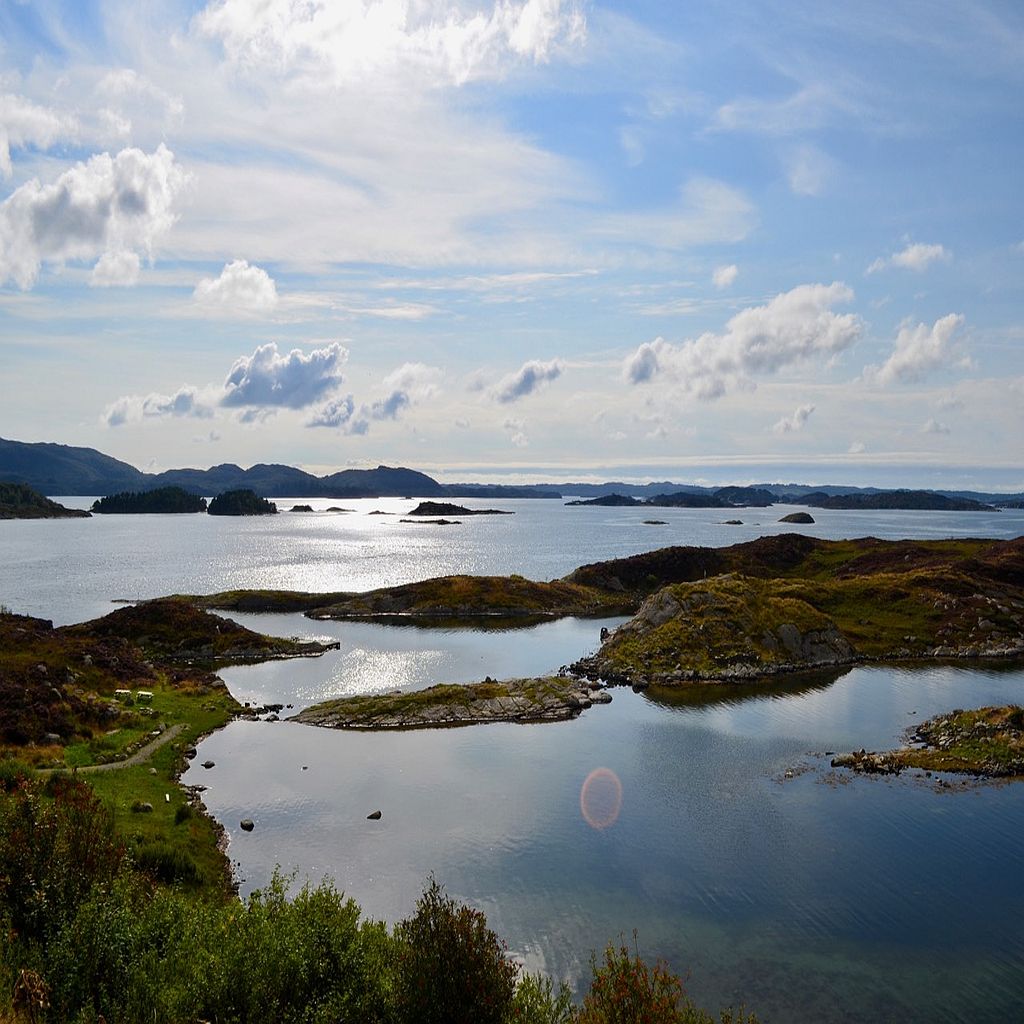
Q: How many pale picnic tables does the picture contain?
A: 2